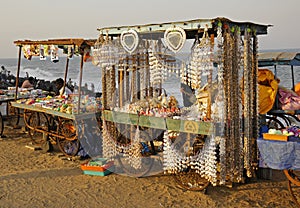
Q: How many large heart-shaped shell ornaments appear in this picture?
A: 2